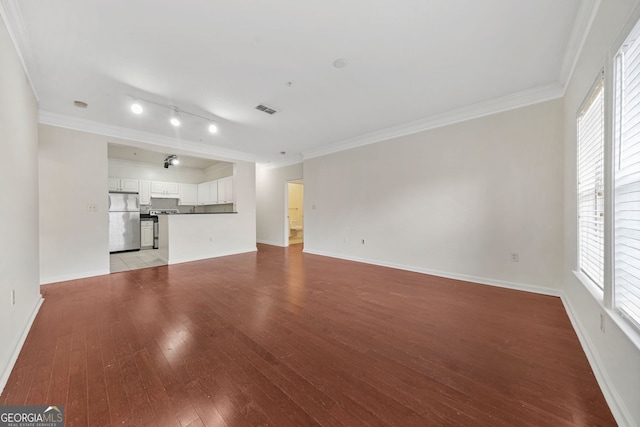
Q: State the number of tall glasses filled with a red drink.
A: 0